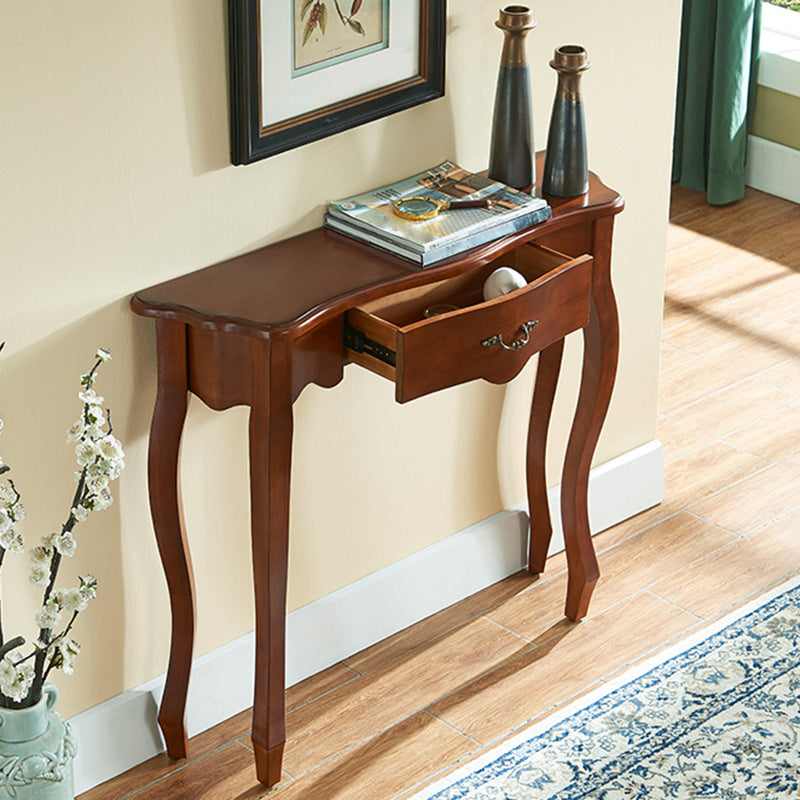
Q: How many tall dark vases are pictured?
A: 2